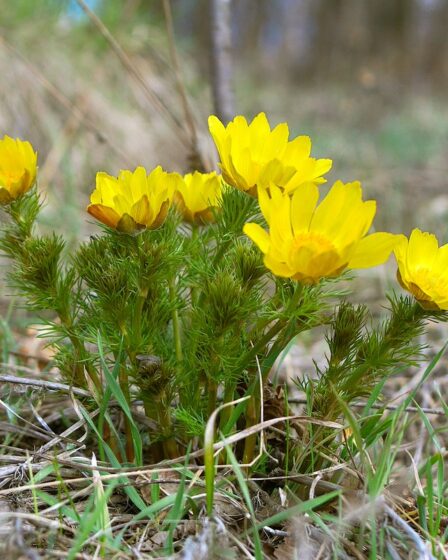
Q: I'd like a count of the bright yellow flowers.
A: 6